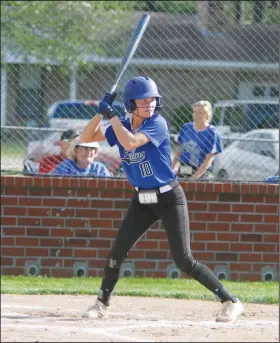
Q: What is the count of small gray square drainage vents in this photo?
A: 6